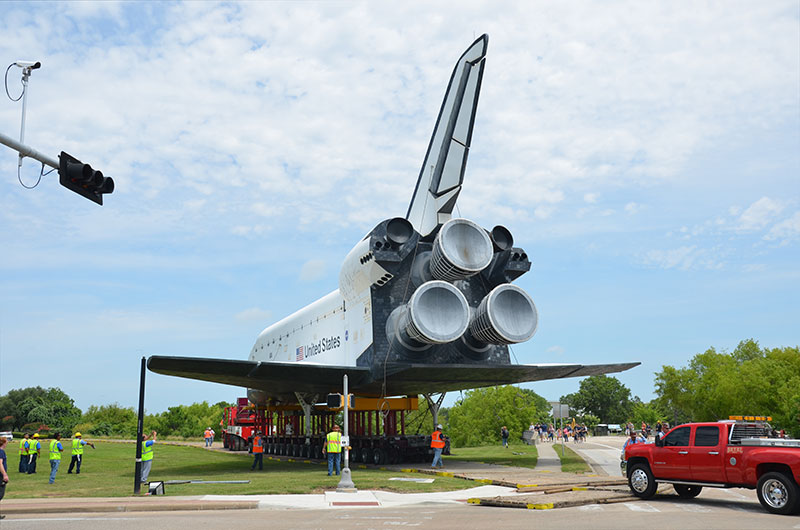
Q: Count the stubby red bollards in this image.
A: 0